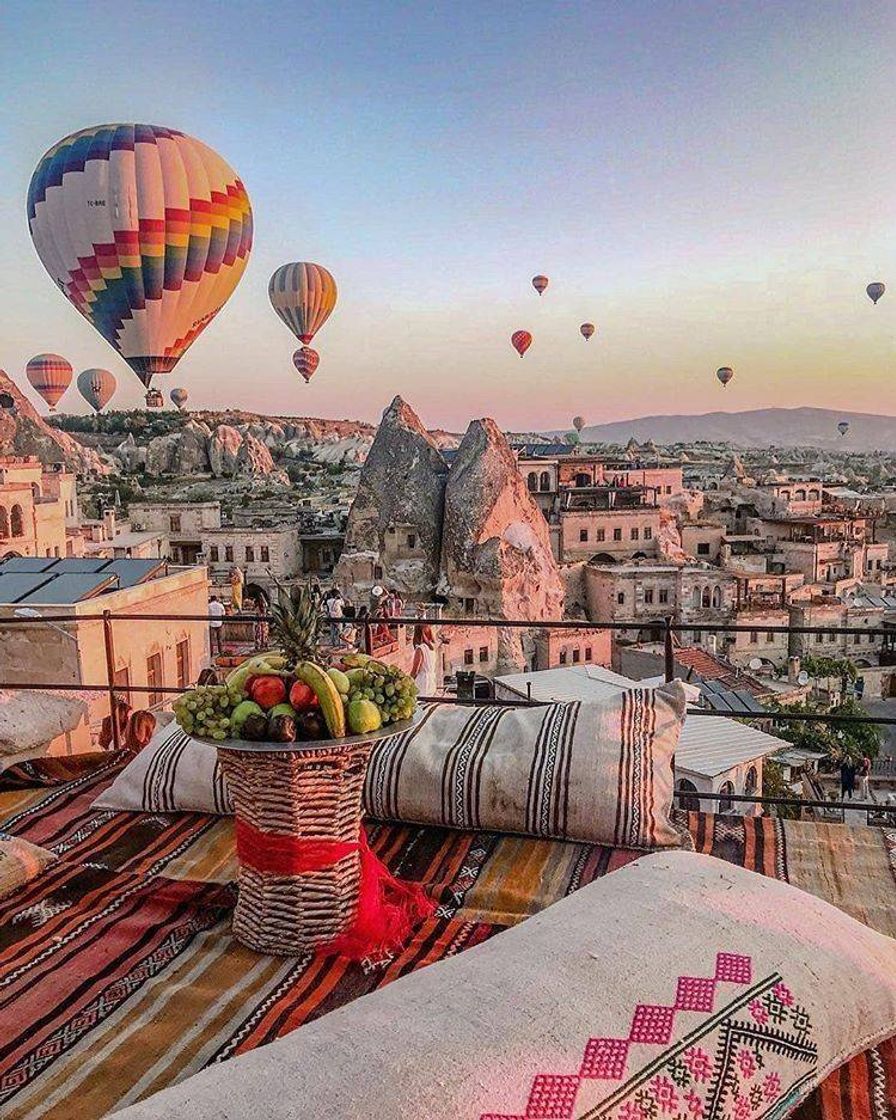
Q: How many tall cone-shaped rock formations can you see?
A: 2